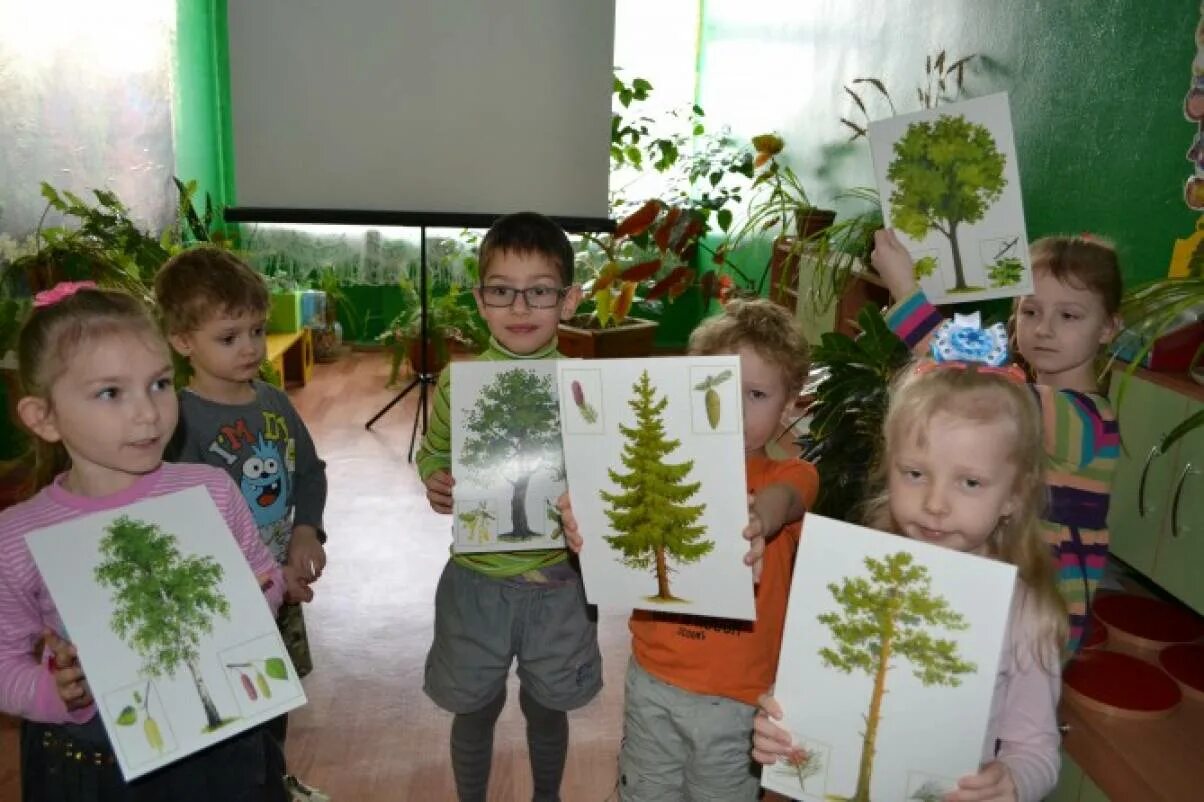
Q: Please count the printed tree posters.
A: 5